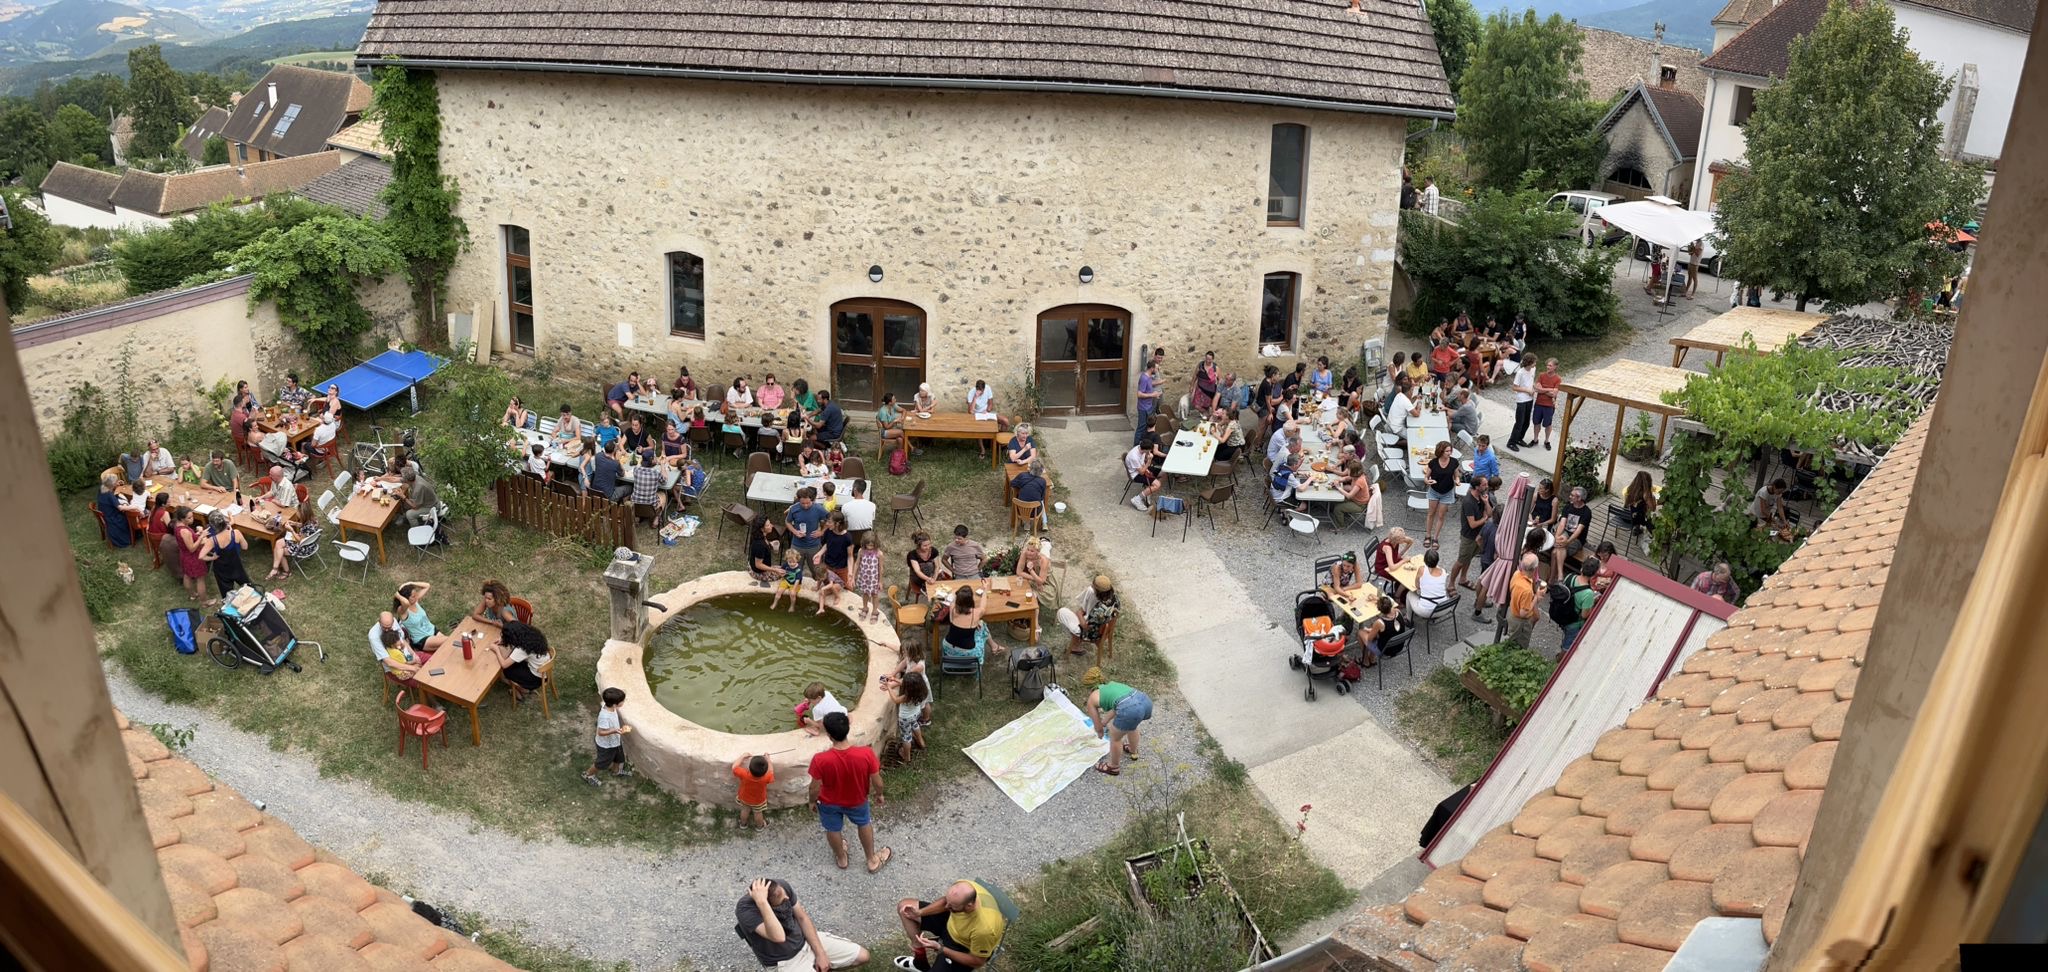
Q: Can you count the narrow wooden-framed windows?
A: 4